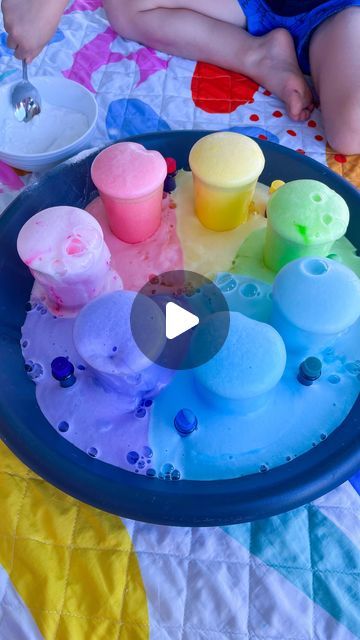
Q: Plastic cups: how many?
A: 7